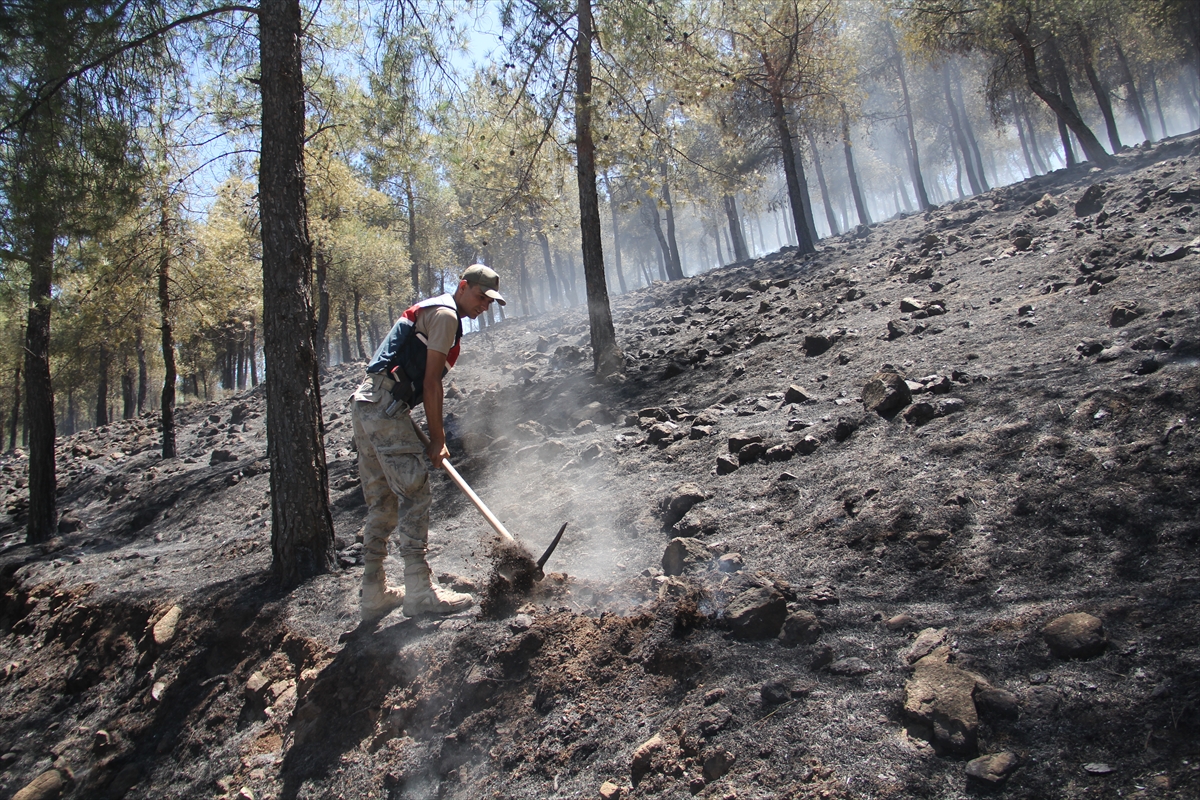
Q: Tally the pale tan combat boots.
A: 2